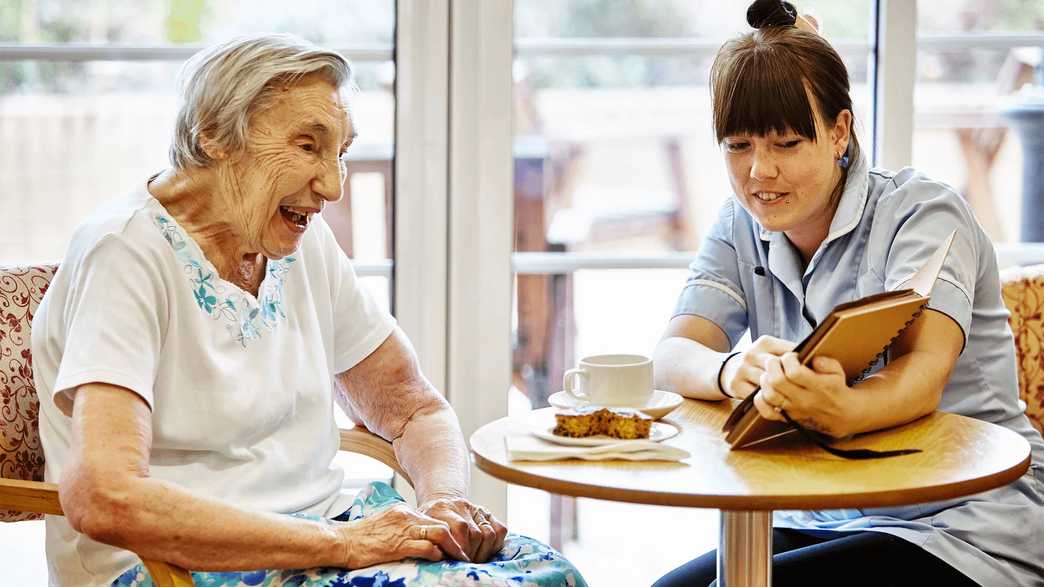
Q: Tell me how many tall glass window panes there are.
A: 3